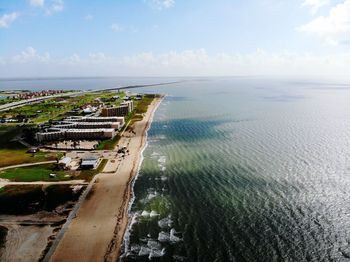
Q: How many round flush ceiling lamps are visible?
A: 0